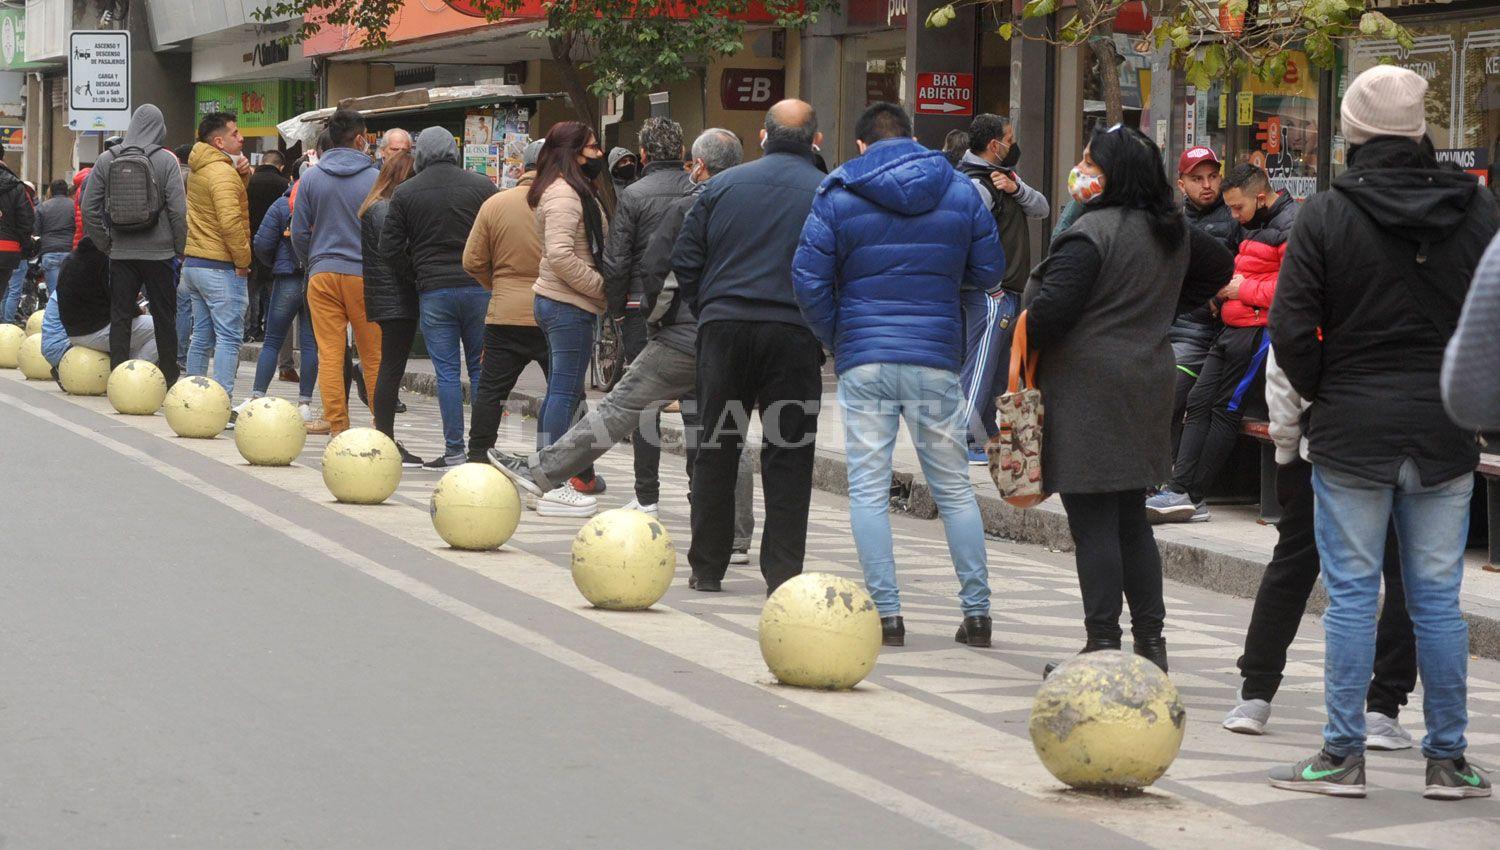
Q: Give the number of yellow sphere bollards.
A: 12